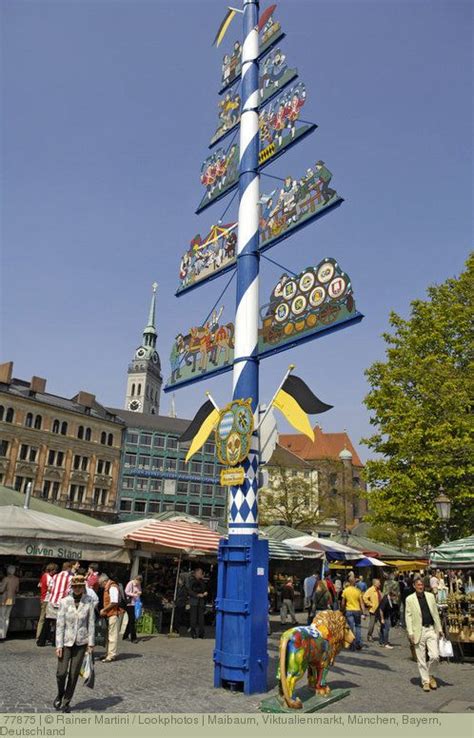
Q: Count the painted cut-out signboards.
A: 10